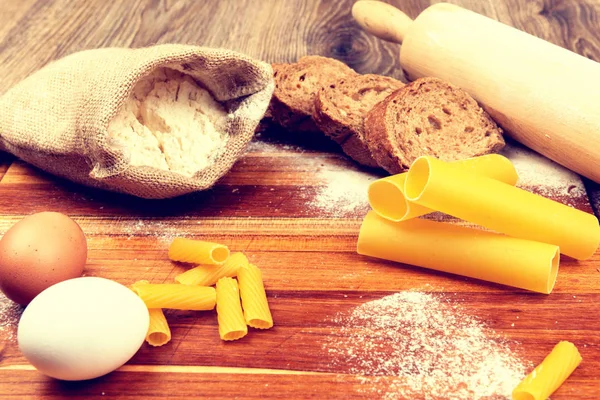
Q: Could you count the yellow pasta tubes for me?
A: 10